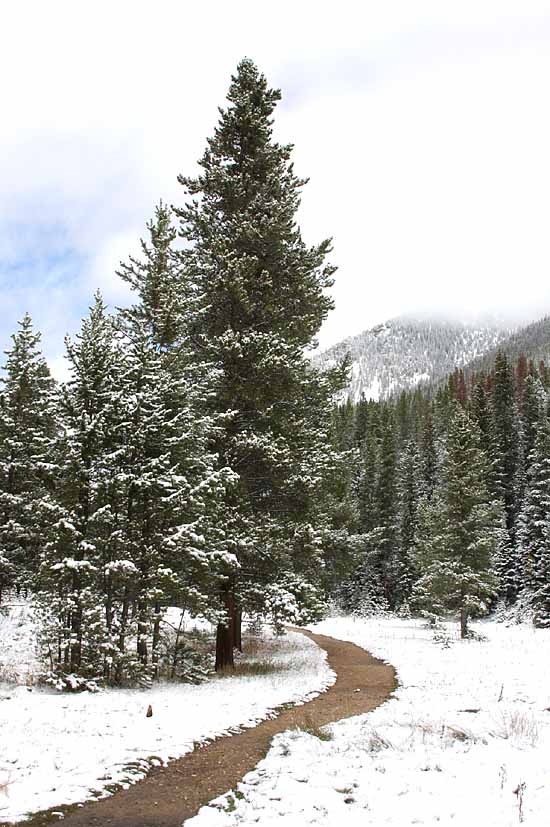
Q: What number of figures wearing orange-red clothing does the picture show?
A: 0